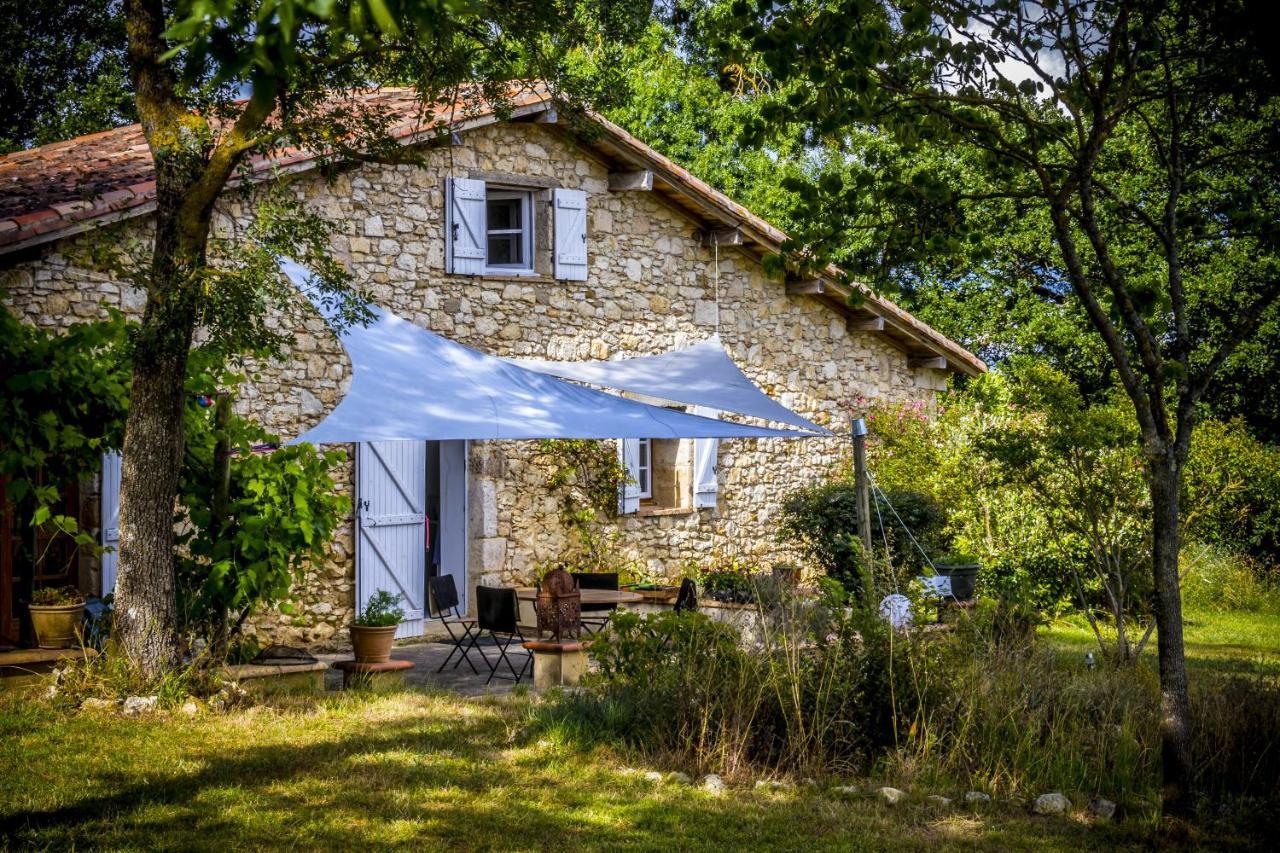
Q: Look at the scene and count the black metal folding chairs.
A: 4